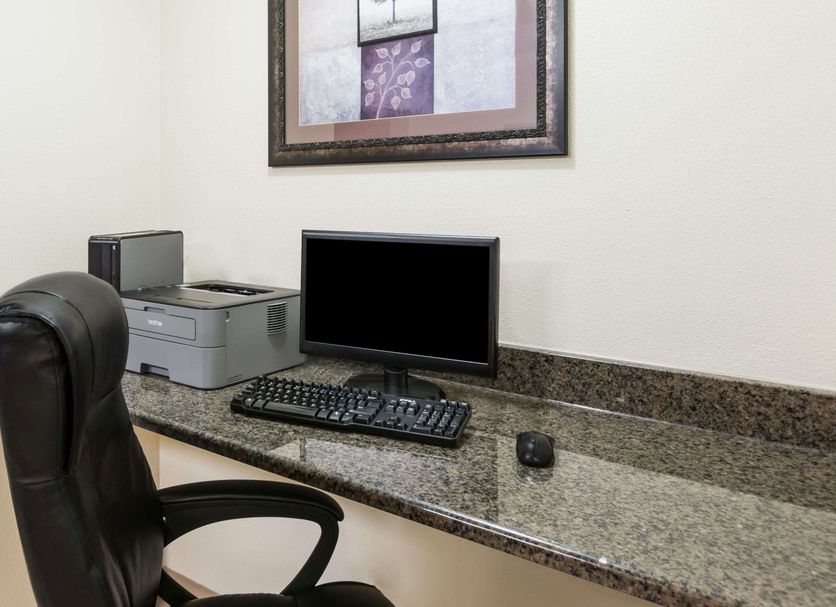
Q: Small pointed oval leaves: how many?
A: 12